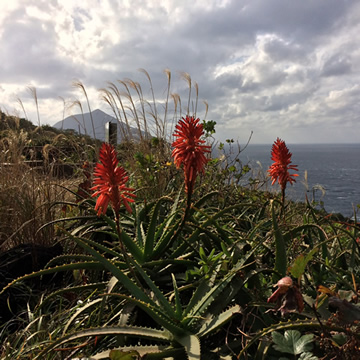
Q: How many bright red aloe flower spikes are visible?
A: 3